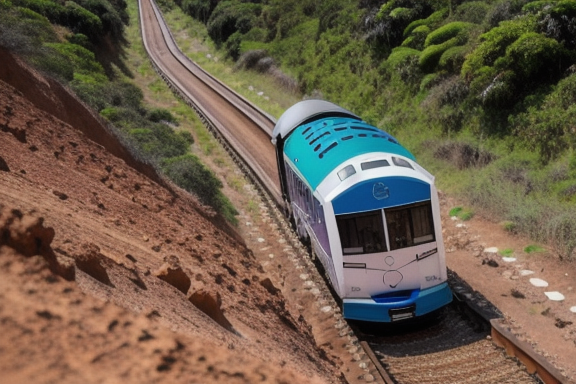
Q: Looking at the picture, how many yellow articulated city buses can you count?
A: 0